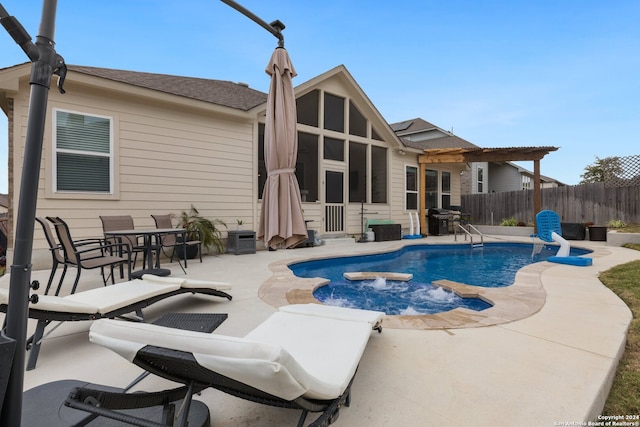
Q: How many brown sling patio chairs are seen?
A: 4